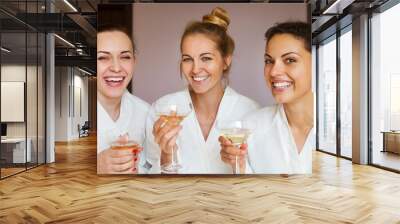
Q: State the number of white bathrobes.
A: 3